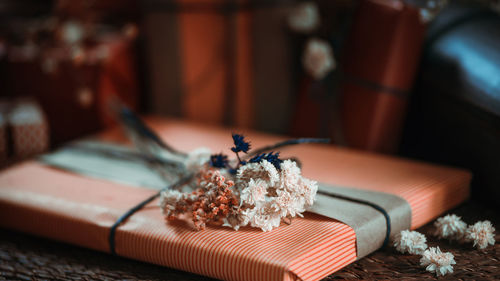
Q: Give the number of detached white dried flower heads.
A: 4